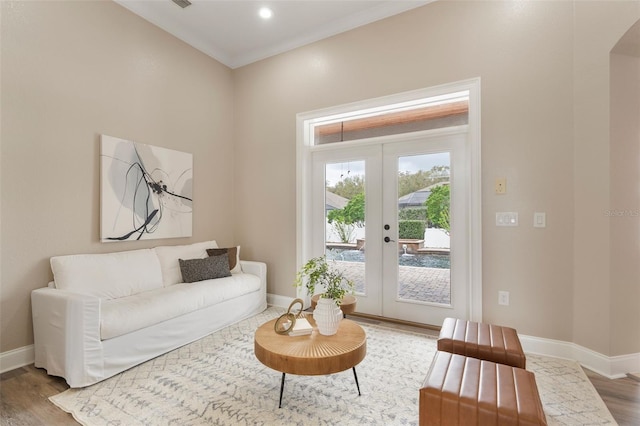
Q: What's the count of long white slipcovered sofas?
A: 1